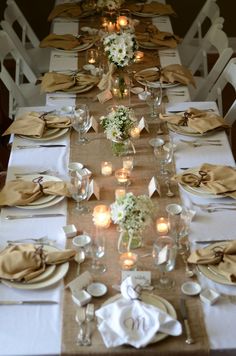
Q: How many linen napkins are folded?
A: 13